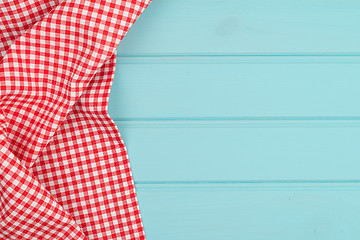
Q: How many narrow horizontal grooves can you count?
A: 3